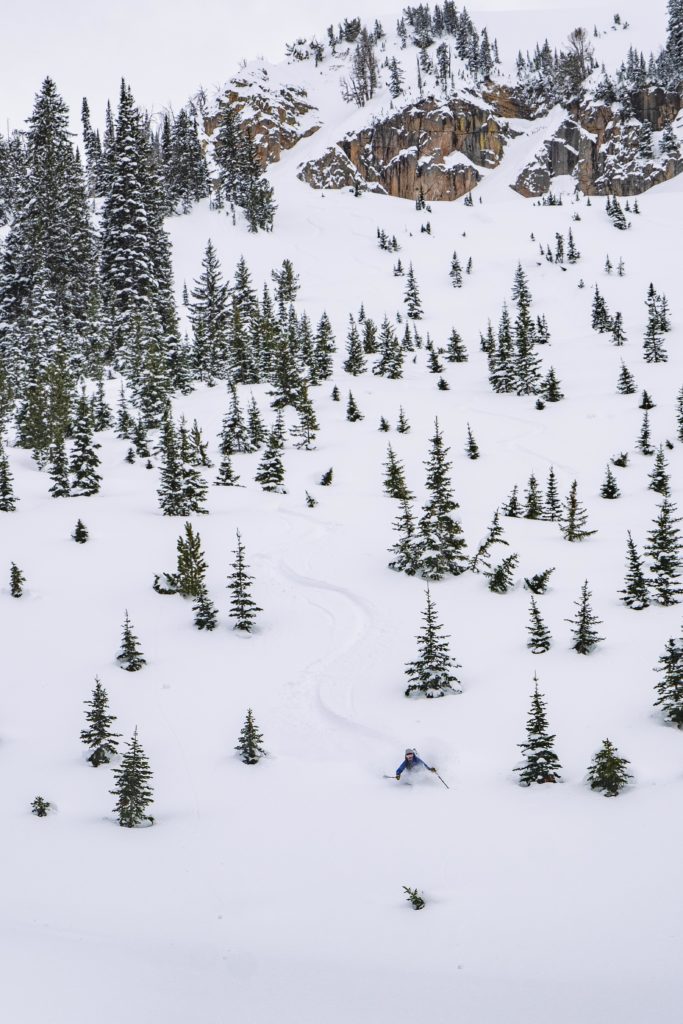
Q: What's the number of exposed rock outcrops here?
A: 3